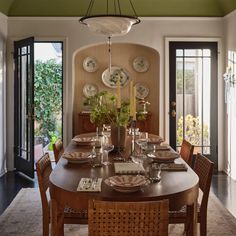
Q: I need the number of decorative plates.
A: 5